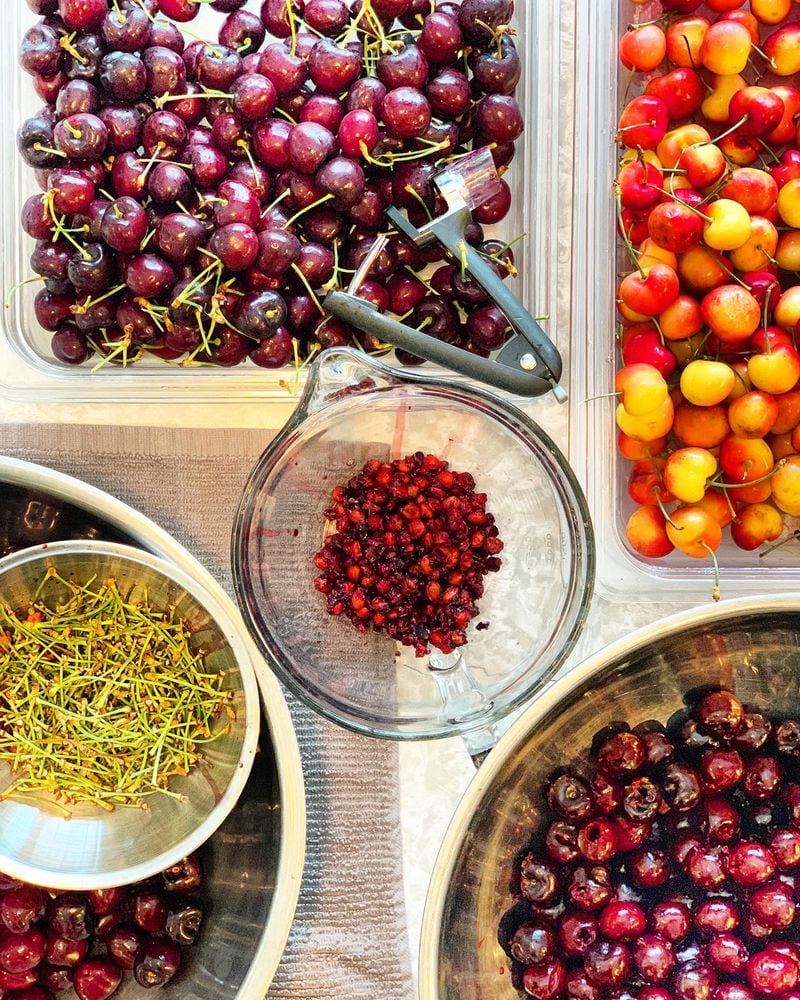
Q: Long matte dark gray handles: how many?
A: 2